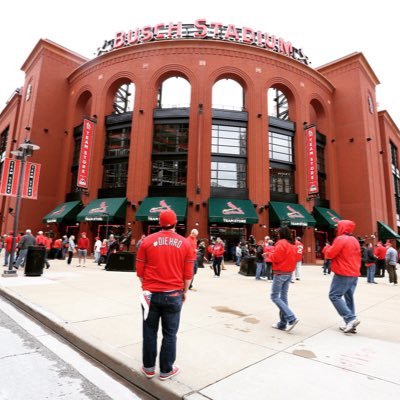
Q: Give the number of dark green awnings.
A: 7